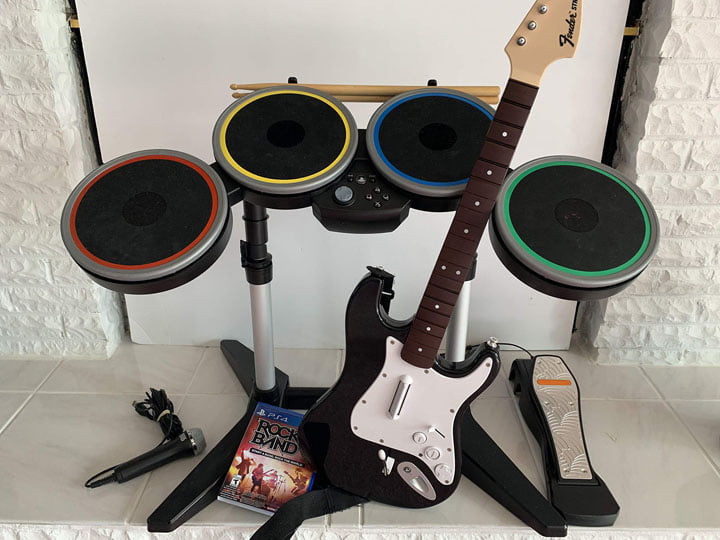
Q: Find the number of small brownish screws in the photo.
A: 11